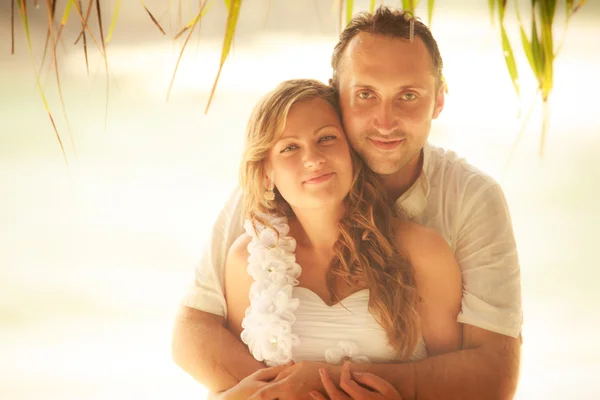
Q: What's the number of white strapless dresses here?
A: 1